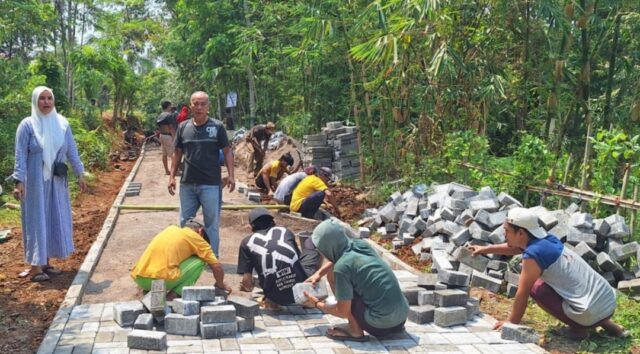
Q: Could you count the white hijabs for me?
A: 1